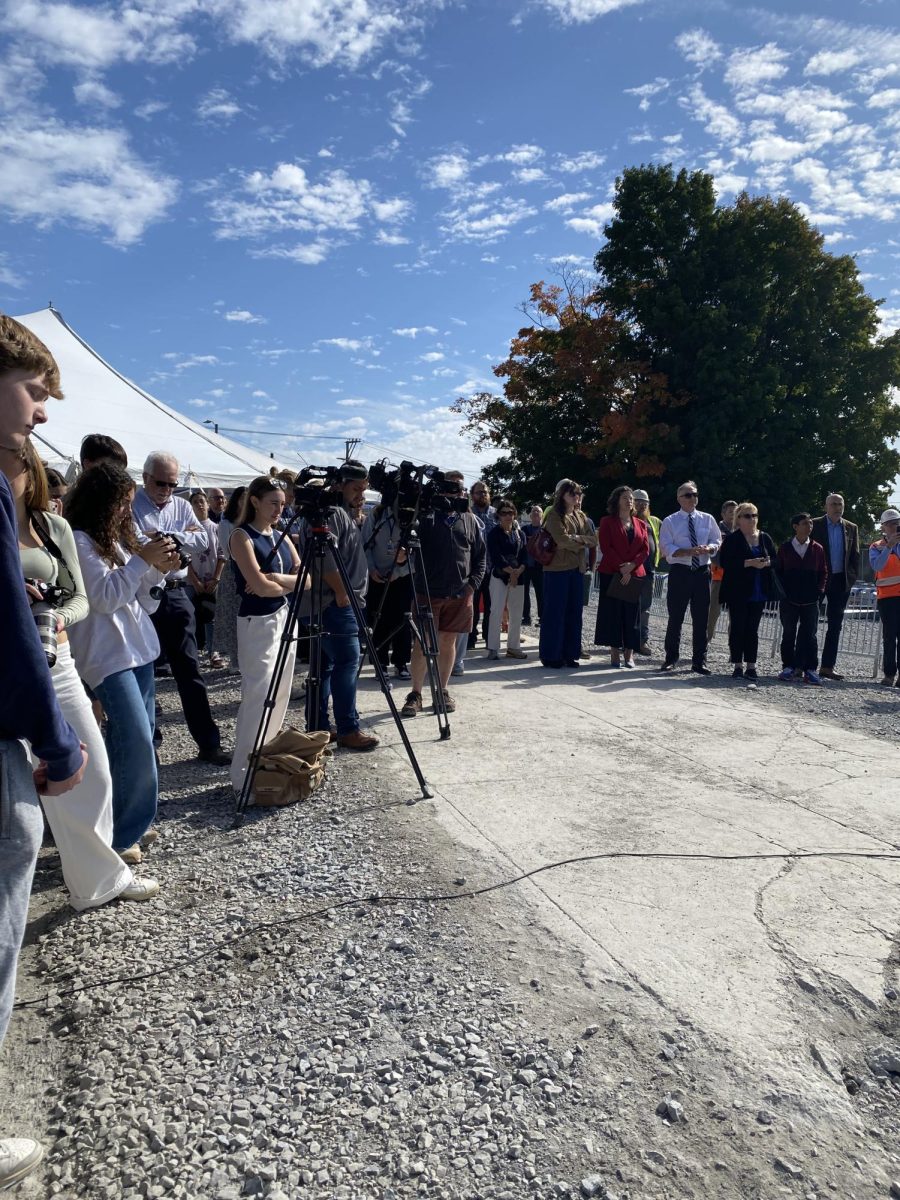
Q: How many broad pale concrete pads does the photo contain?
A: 1